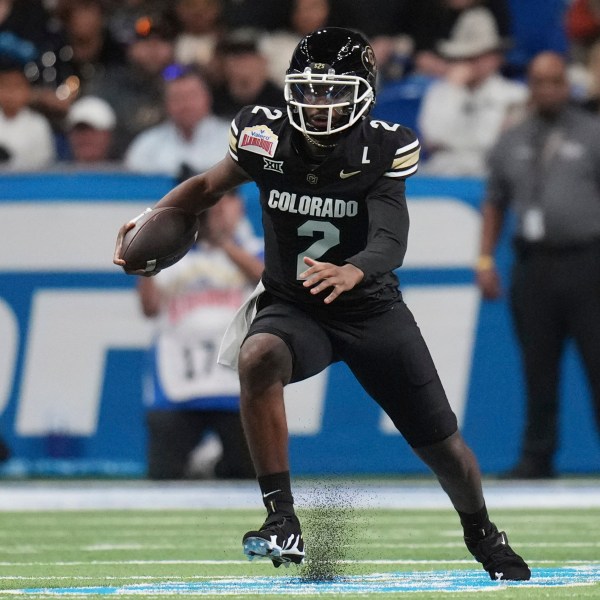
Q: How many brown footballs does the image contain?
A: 1